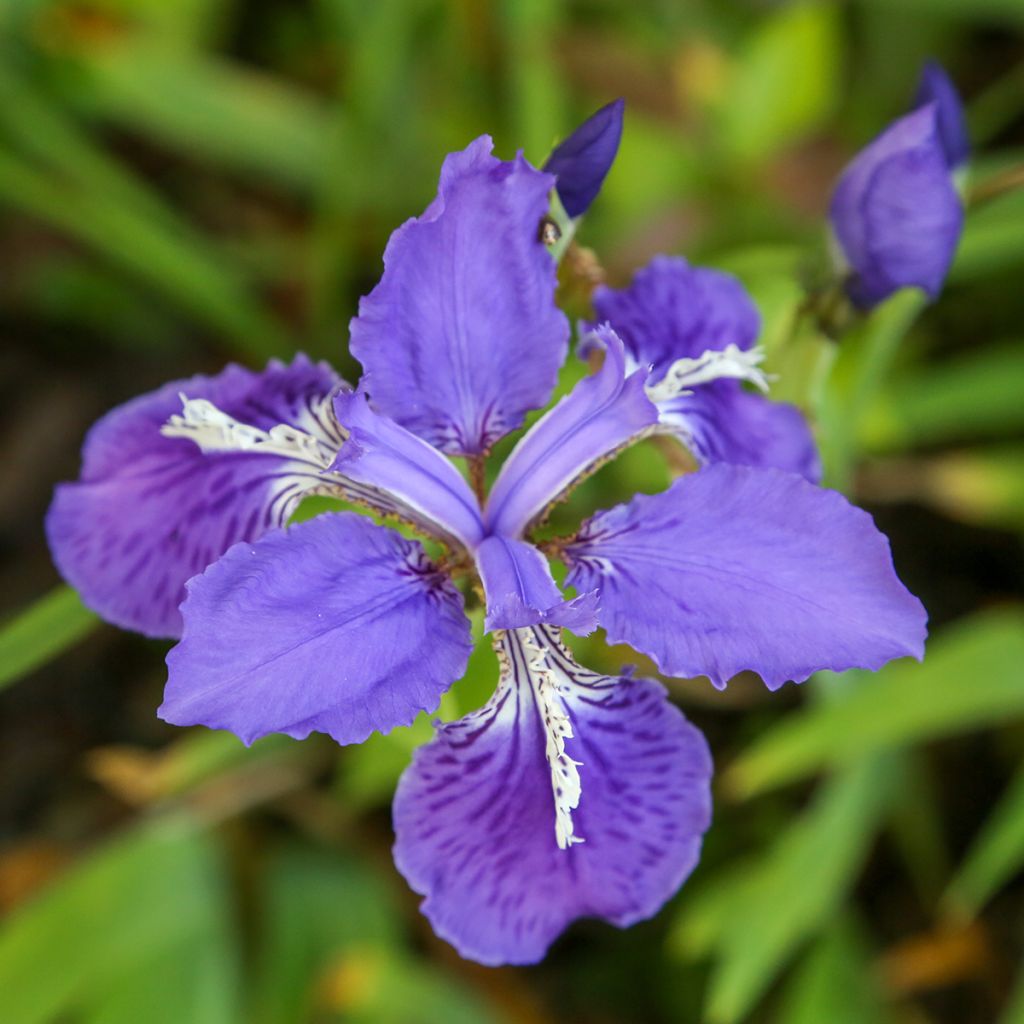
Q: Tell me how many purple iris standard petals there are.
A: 3